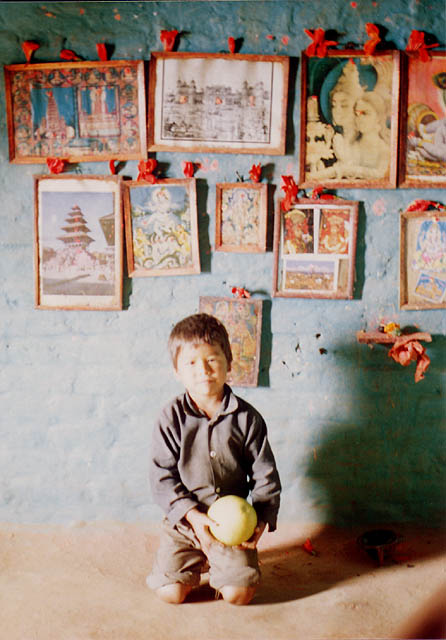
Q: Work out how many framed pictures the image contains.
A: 10